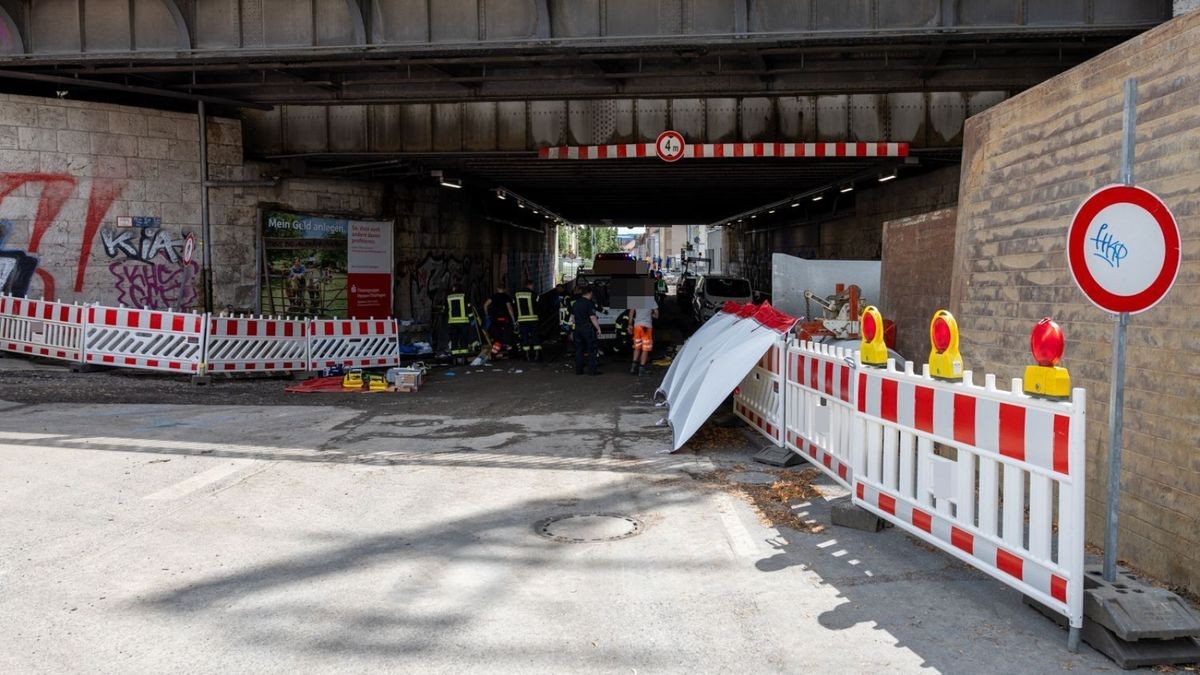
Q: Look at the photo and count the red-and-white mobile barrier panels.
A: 7